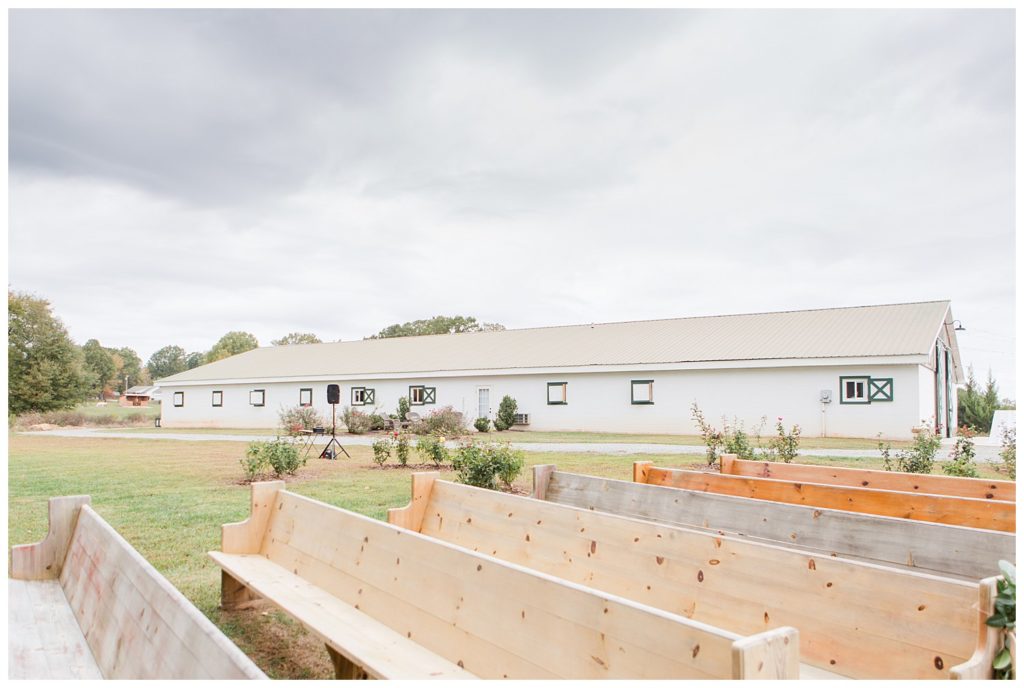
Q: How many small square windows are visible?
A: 9